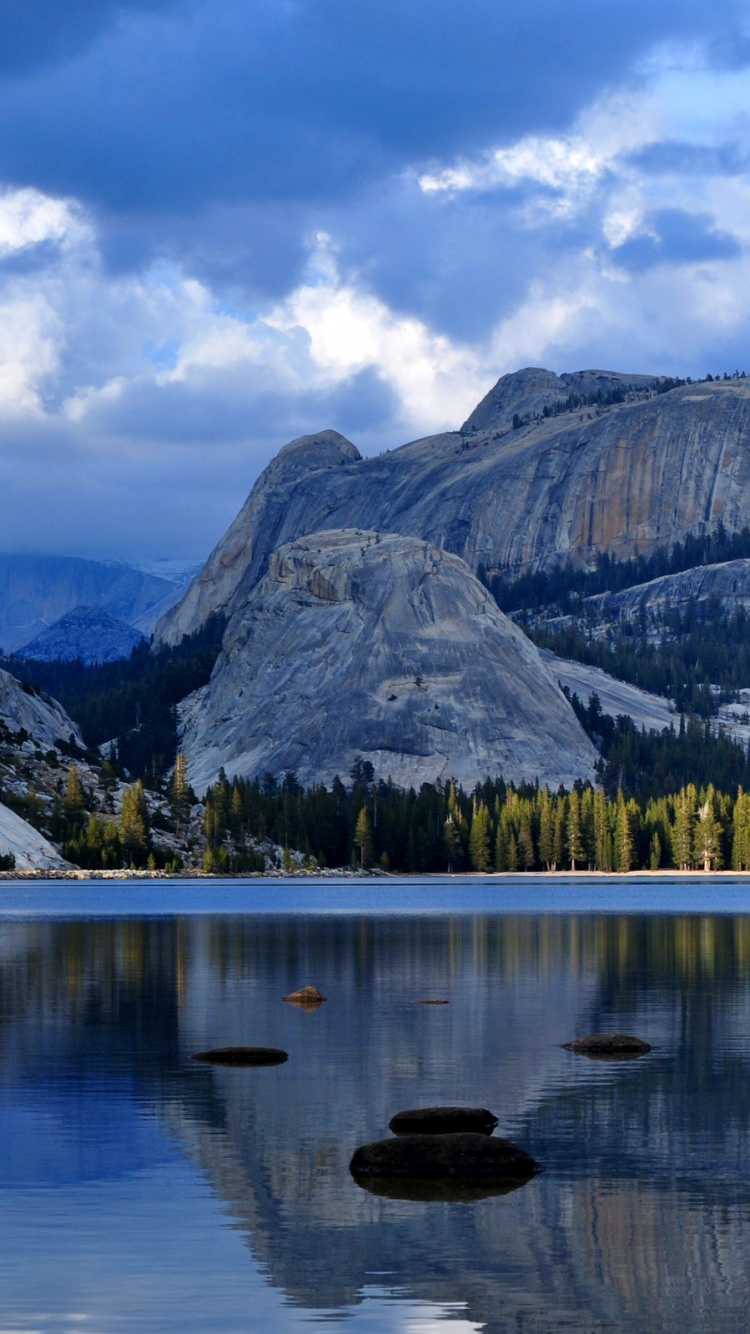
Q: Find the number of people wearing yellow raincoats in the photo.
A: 0